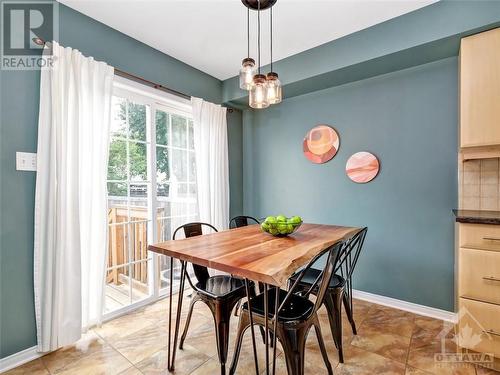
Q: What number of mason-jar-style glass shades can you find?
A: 3